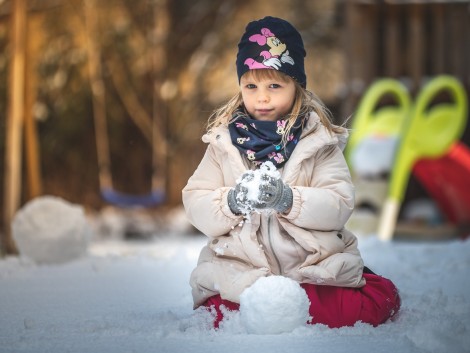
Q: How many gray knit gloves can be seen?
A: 2